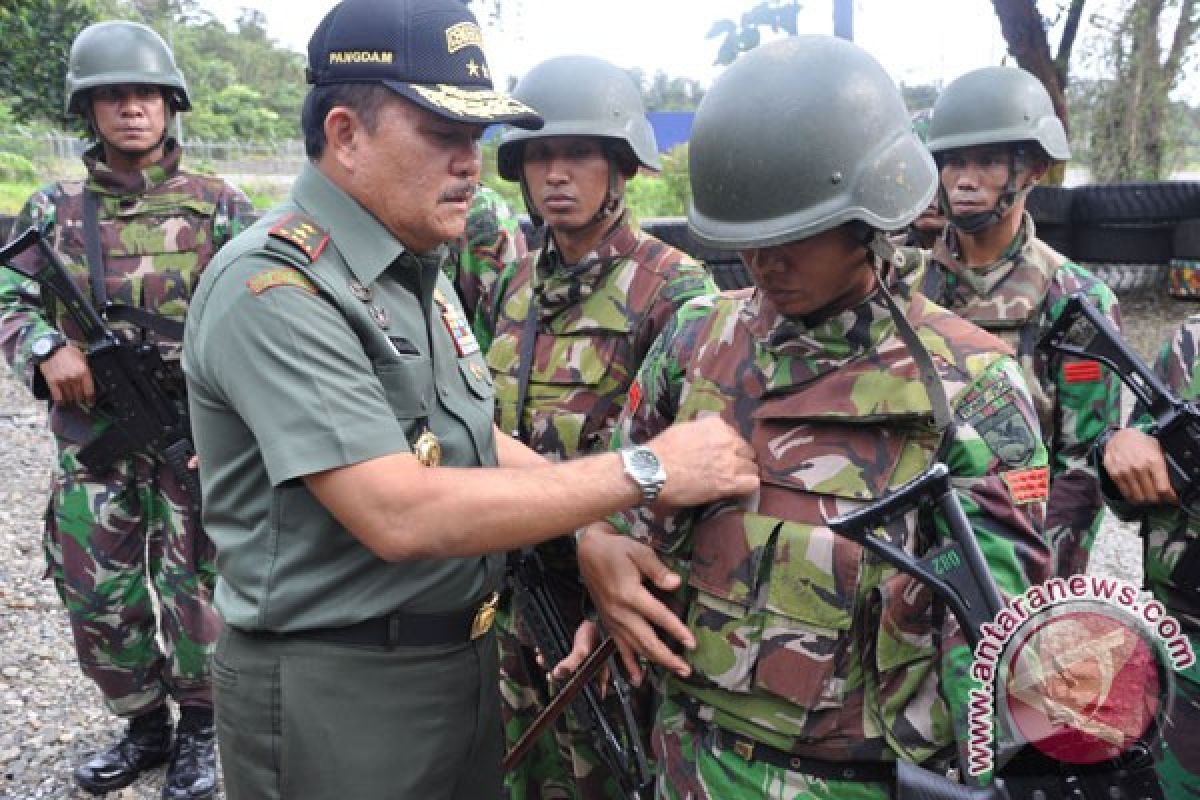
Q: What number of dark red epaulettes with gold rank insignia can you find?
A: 1